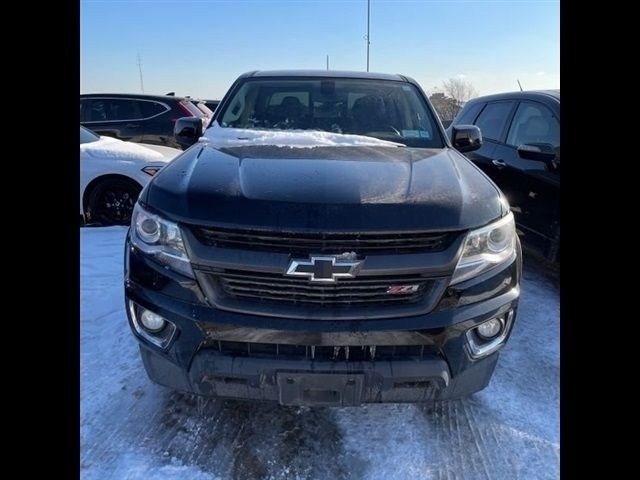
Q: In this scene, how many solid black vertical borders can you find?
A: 2